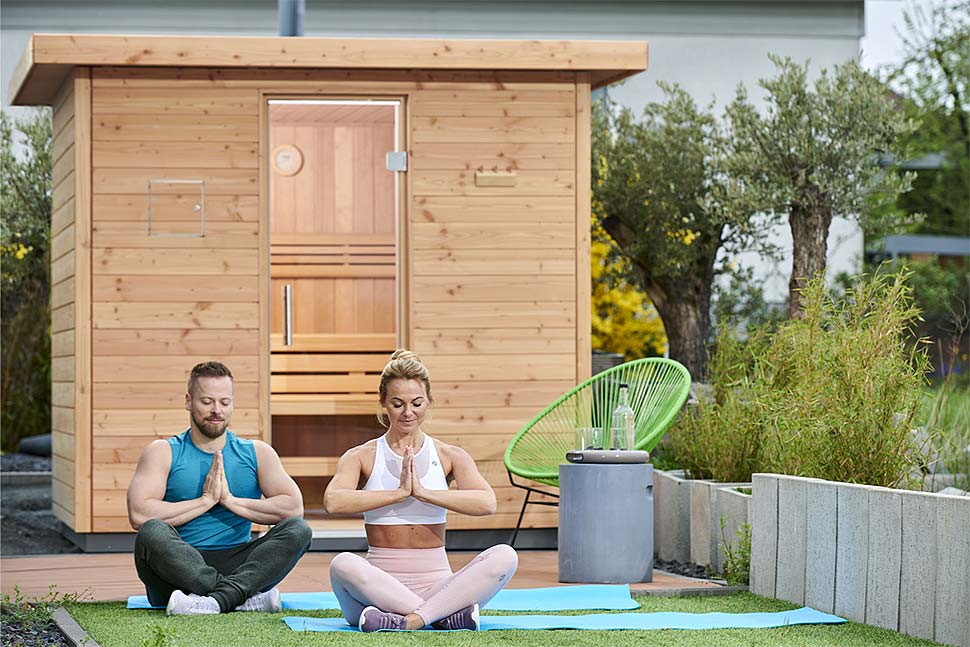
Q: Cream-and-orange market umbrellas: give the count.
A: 0